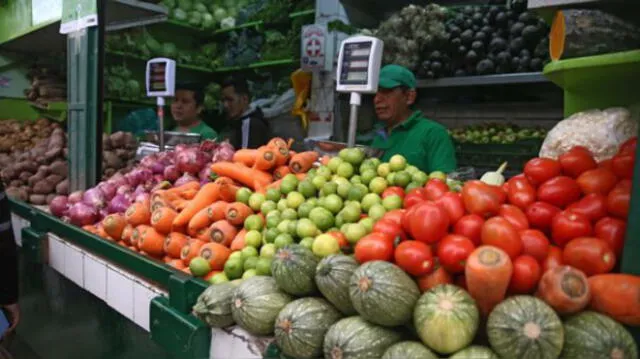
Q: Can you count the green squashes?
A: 12